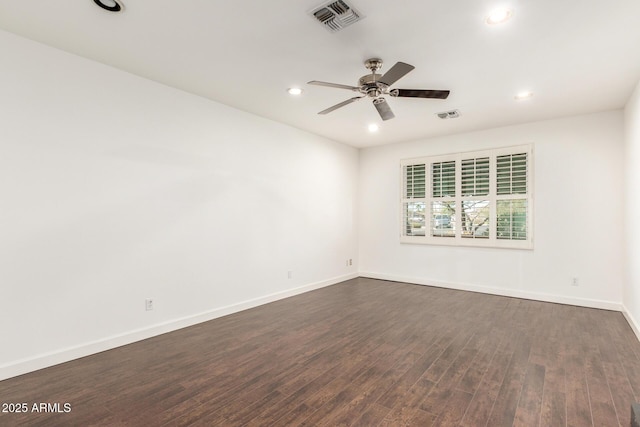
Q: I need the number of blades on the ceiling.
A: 5